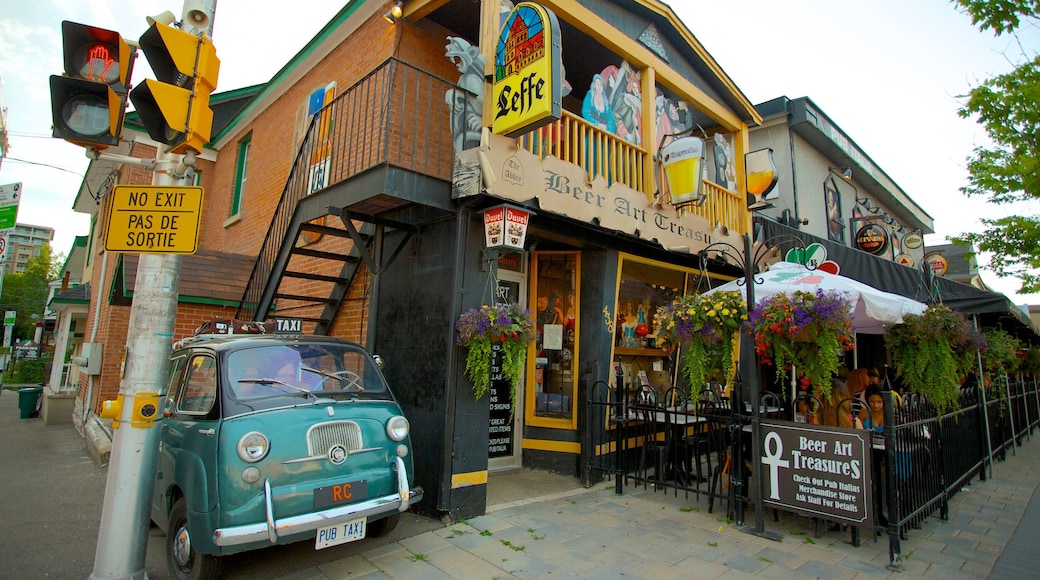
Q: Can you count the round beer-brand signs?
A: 4